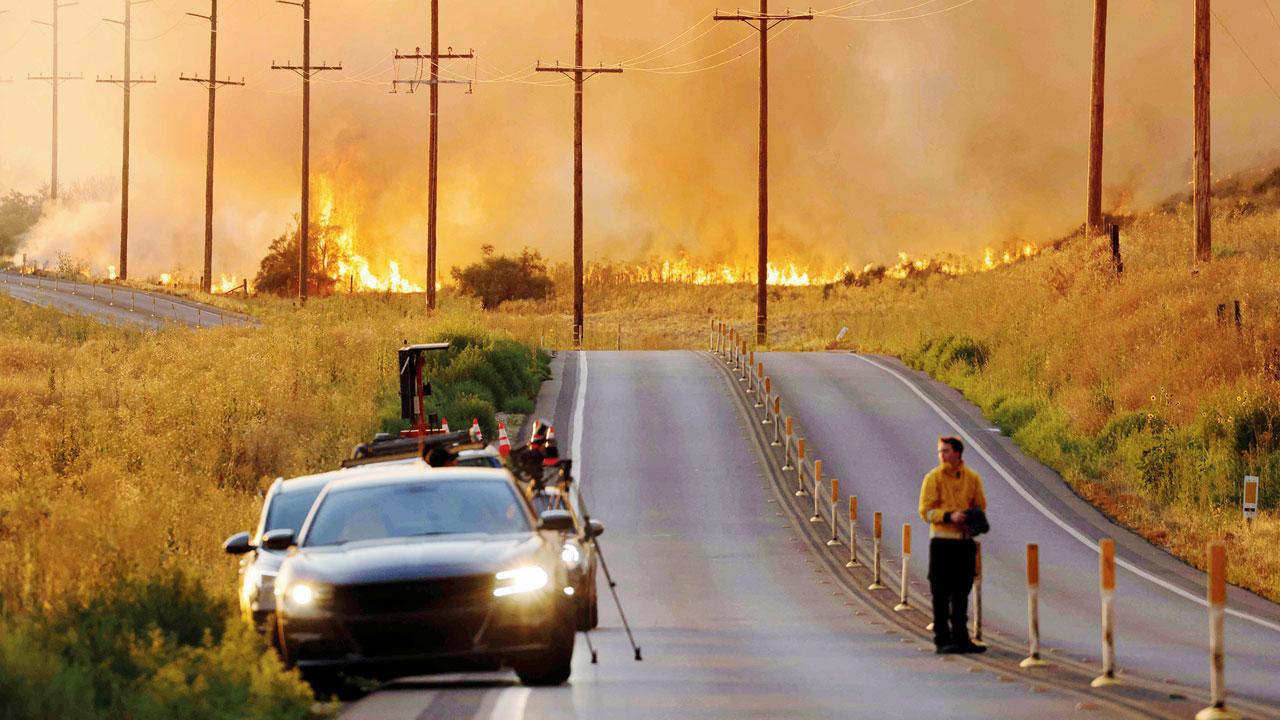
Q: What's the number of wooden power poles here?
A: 9